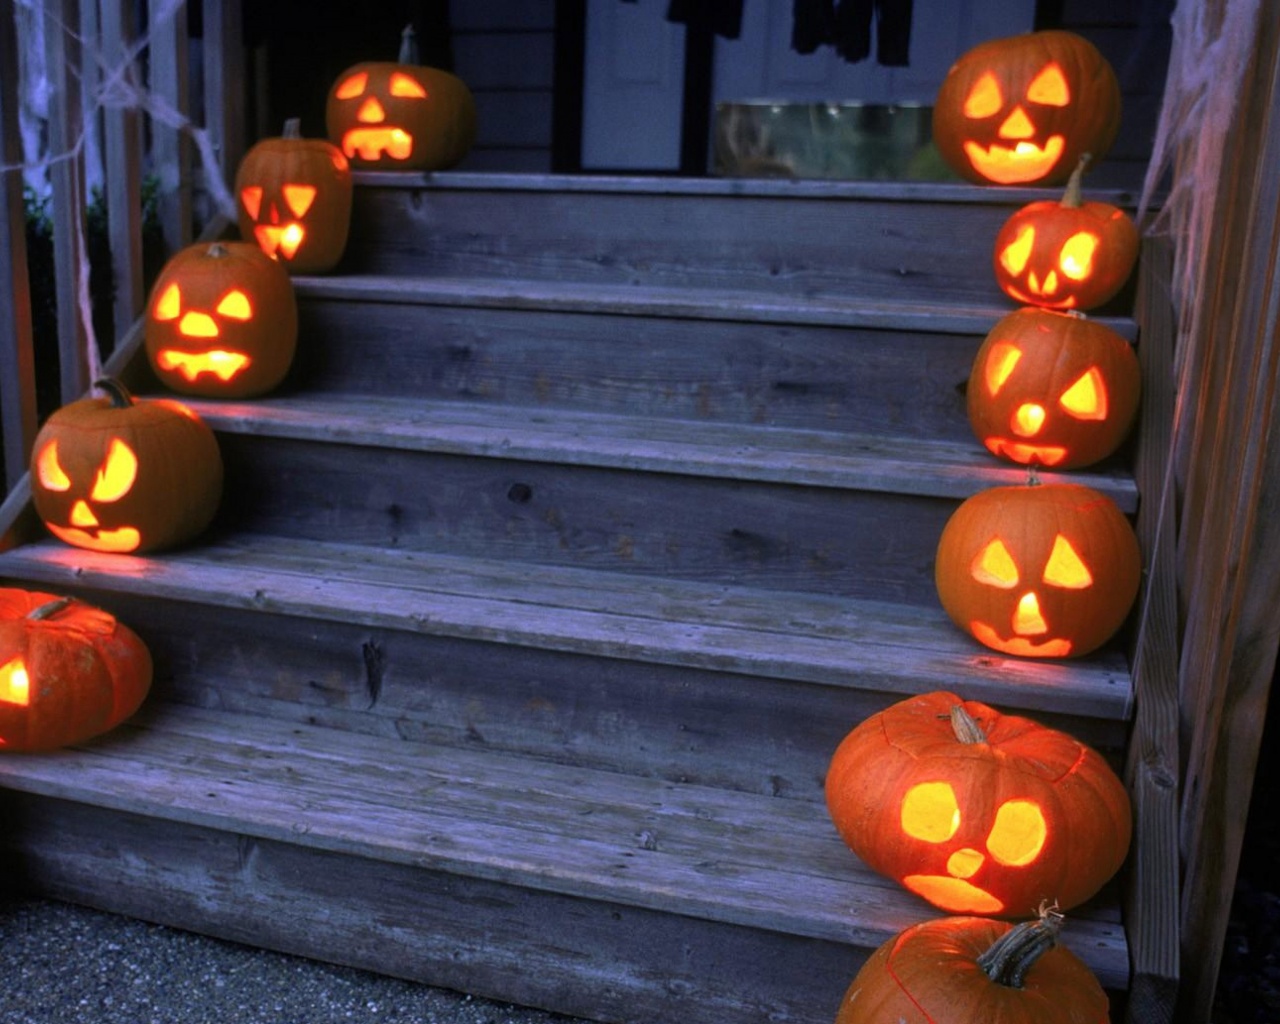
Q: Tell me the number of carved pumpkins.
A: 11